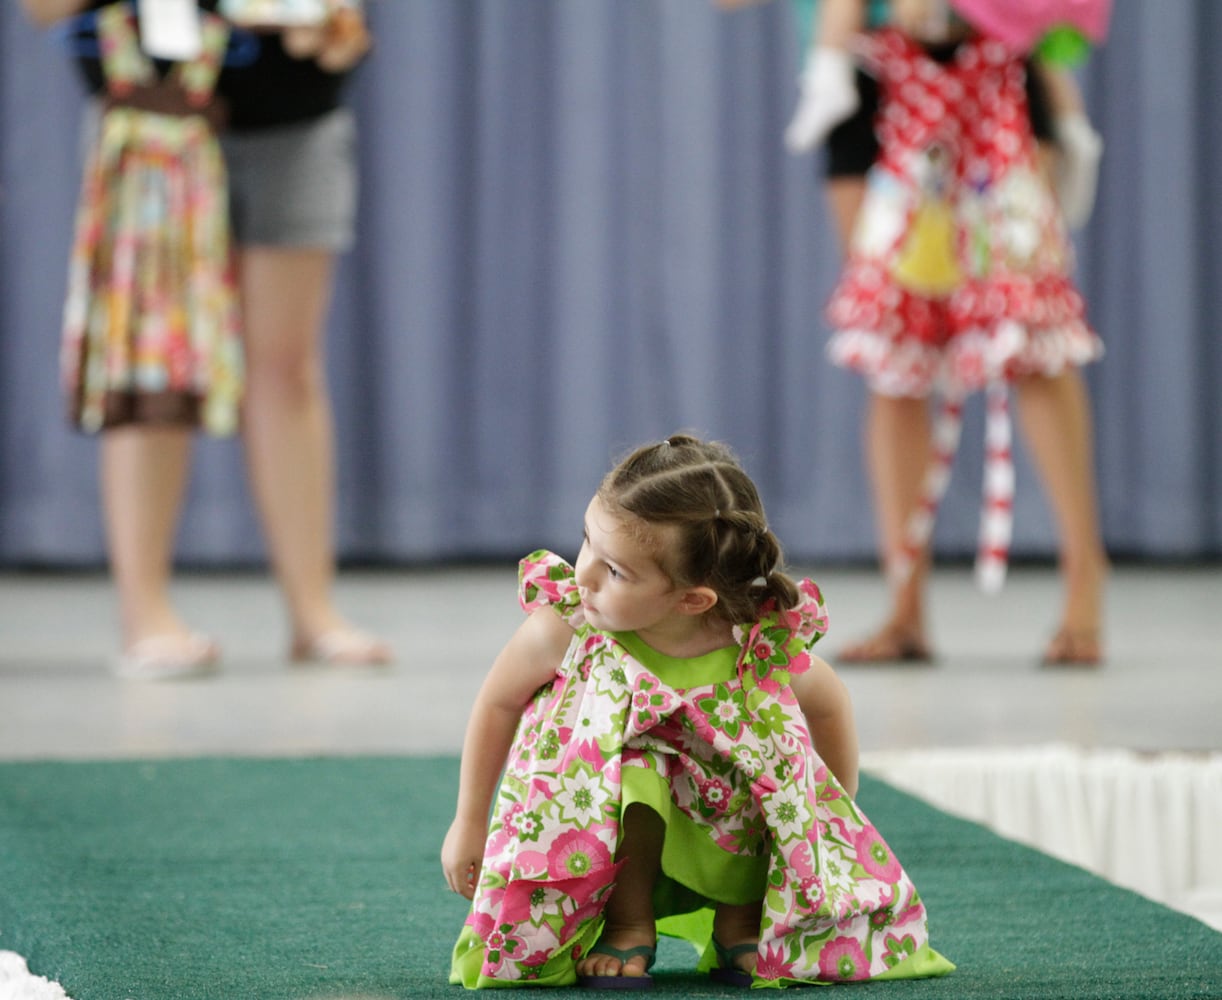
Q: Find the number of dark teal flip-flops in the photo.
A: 2